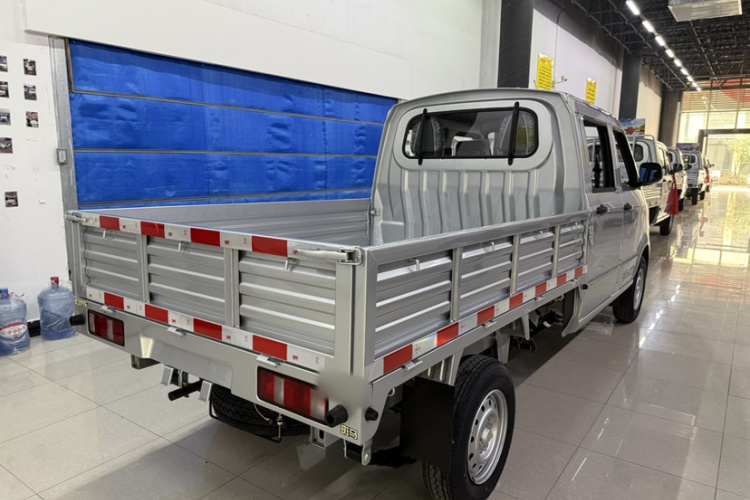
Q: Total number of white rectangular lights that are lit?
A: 9